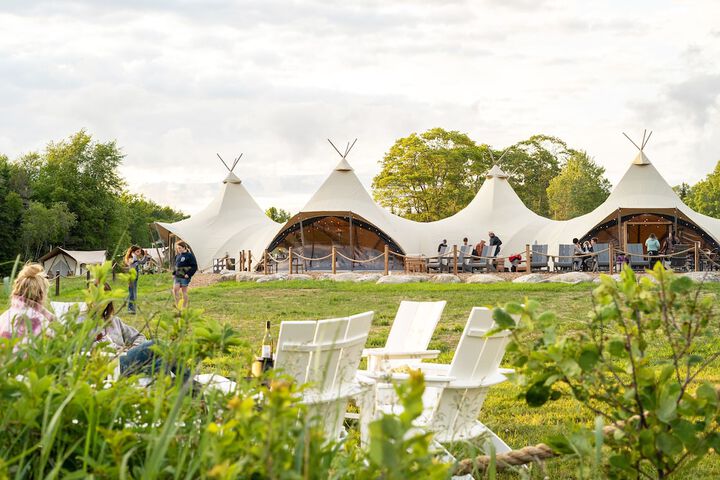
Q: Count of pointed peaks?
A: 4